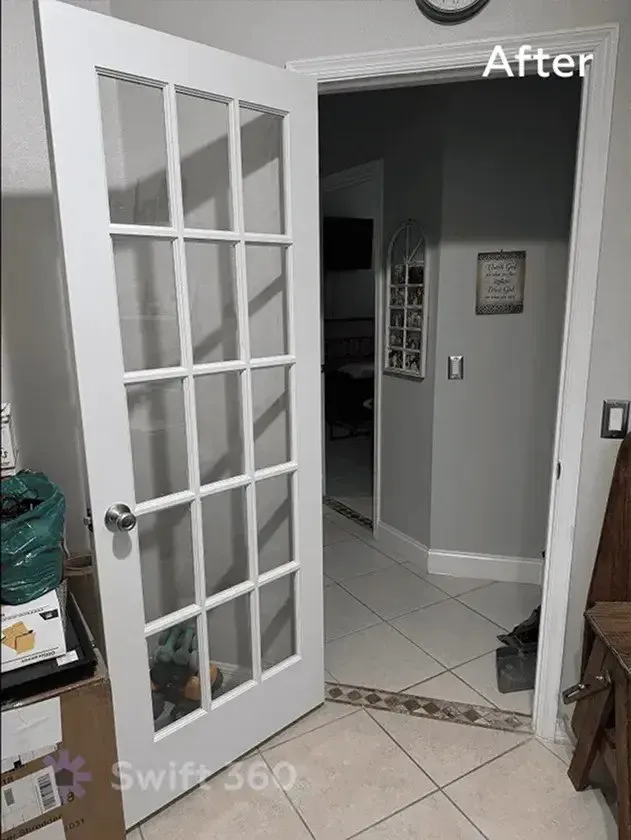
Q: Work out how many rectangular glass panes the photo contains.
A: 15